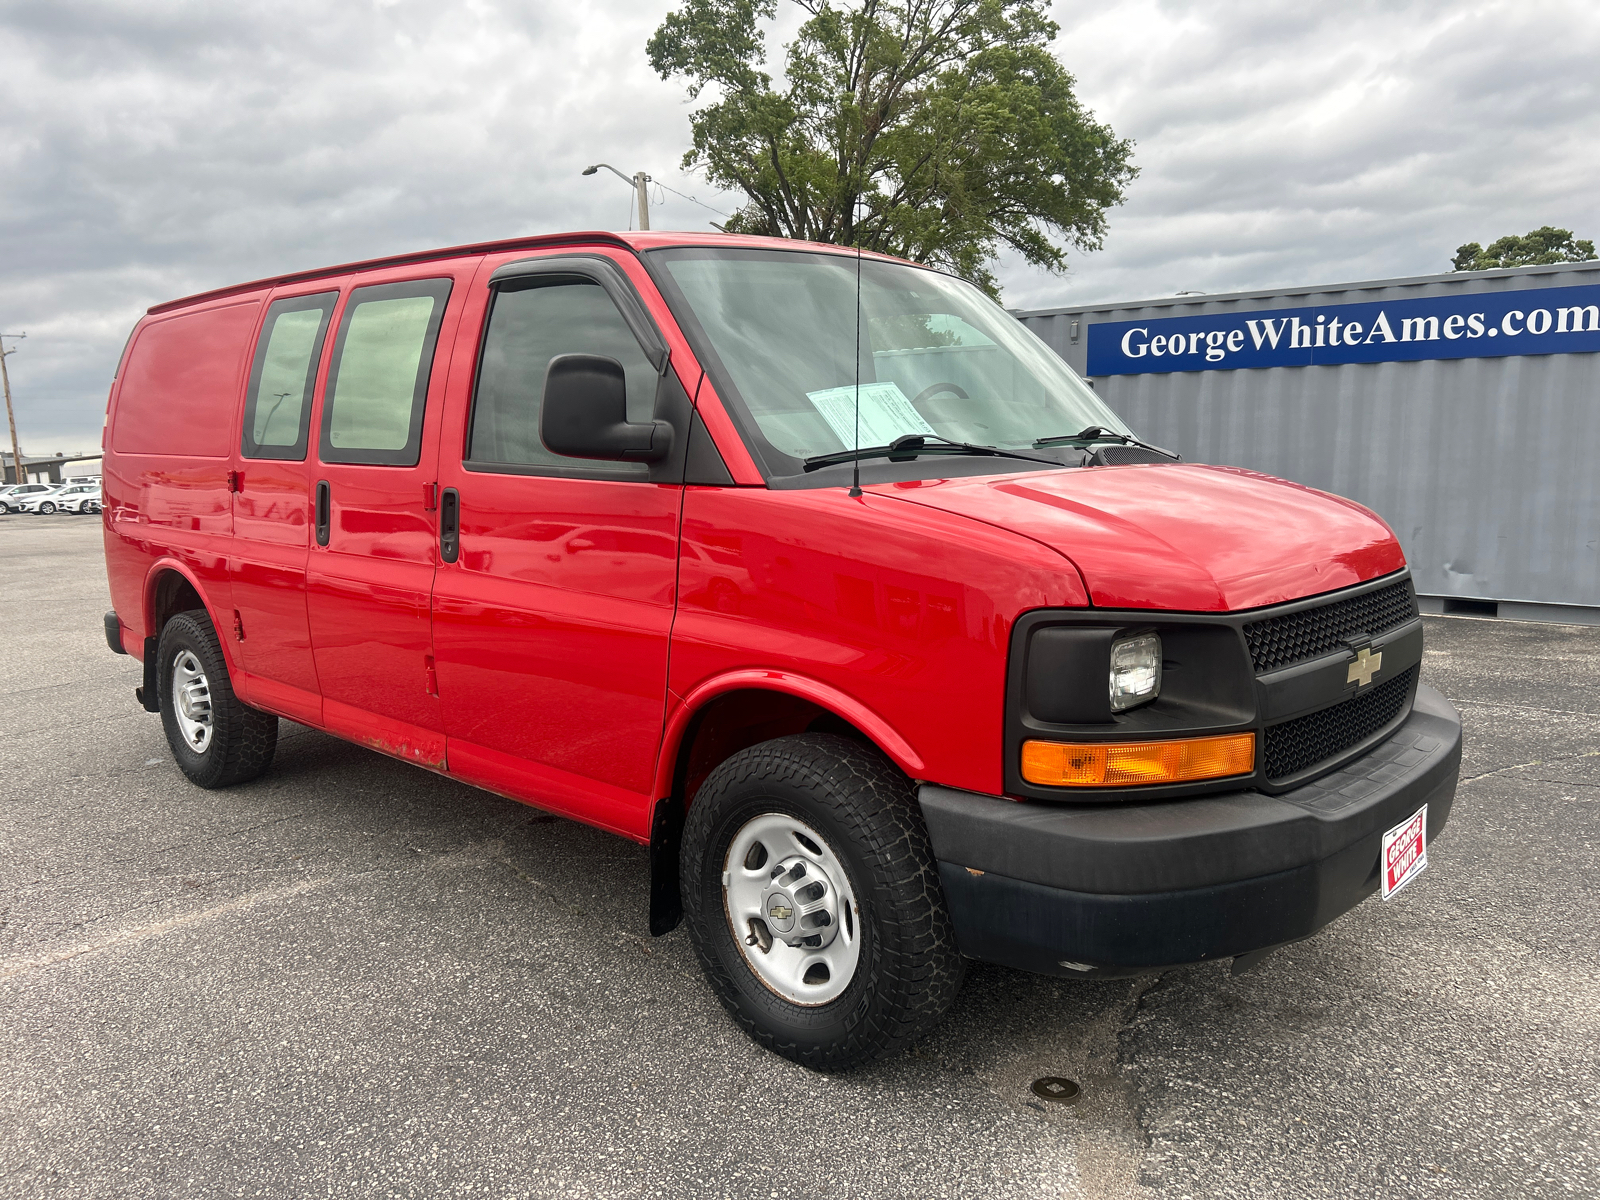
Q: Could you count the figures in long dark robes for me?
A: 0